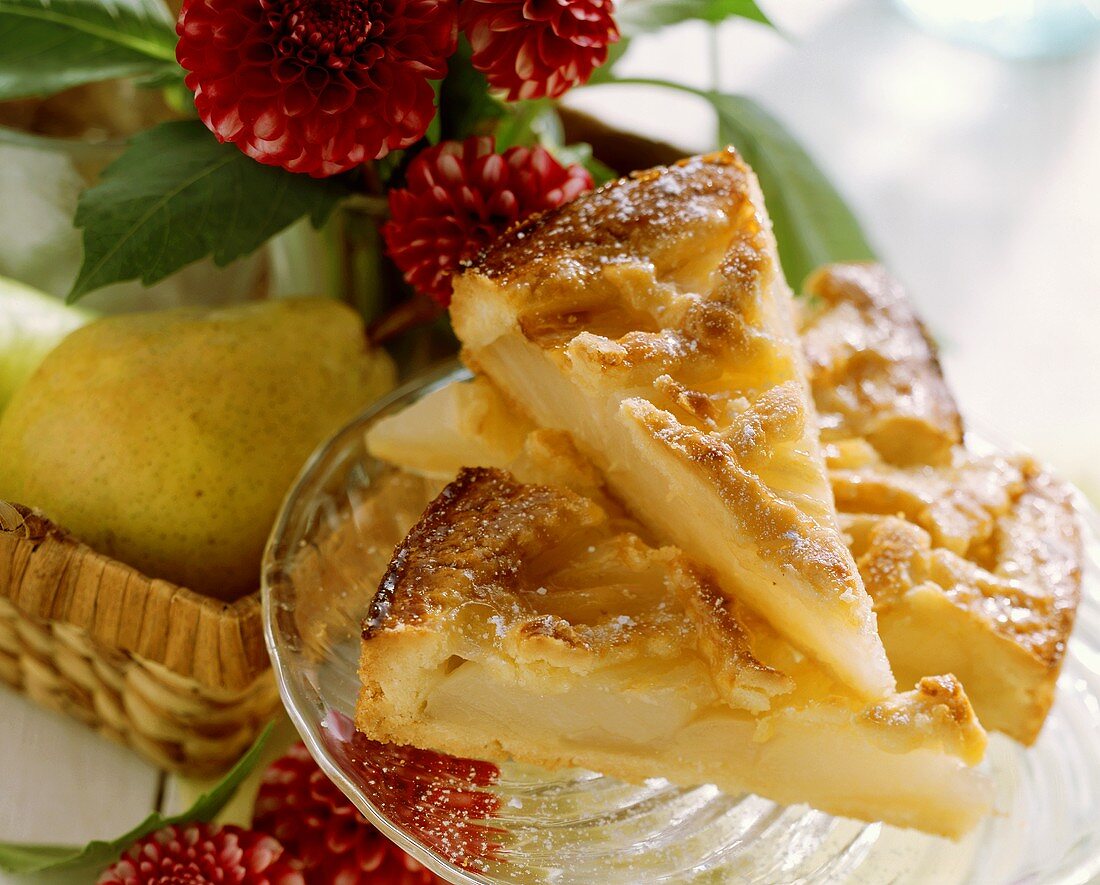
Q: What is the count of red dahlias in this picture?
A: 5